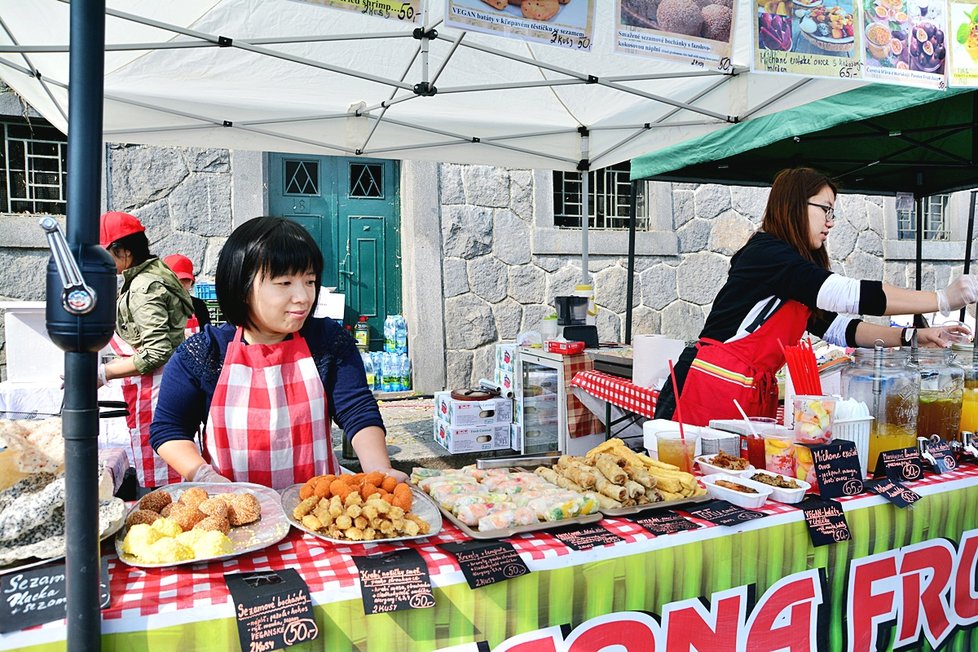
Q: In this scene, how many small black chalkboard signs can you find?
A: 12